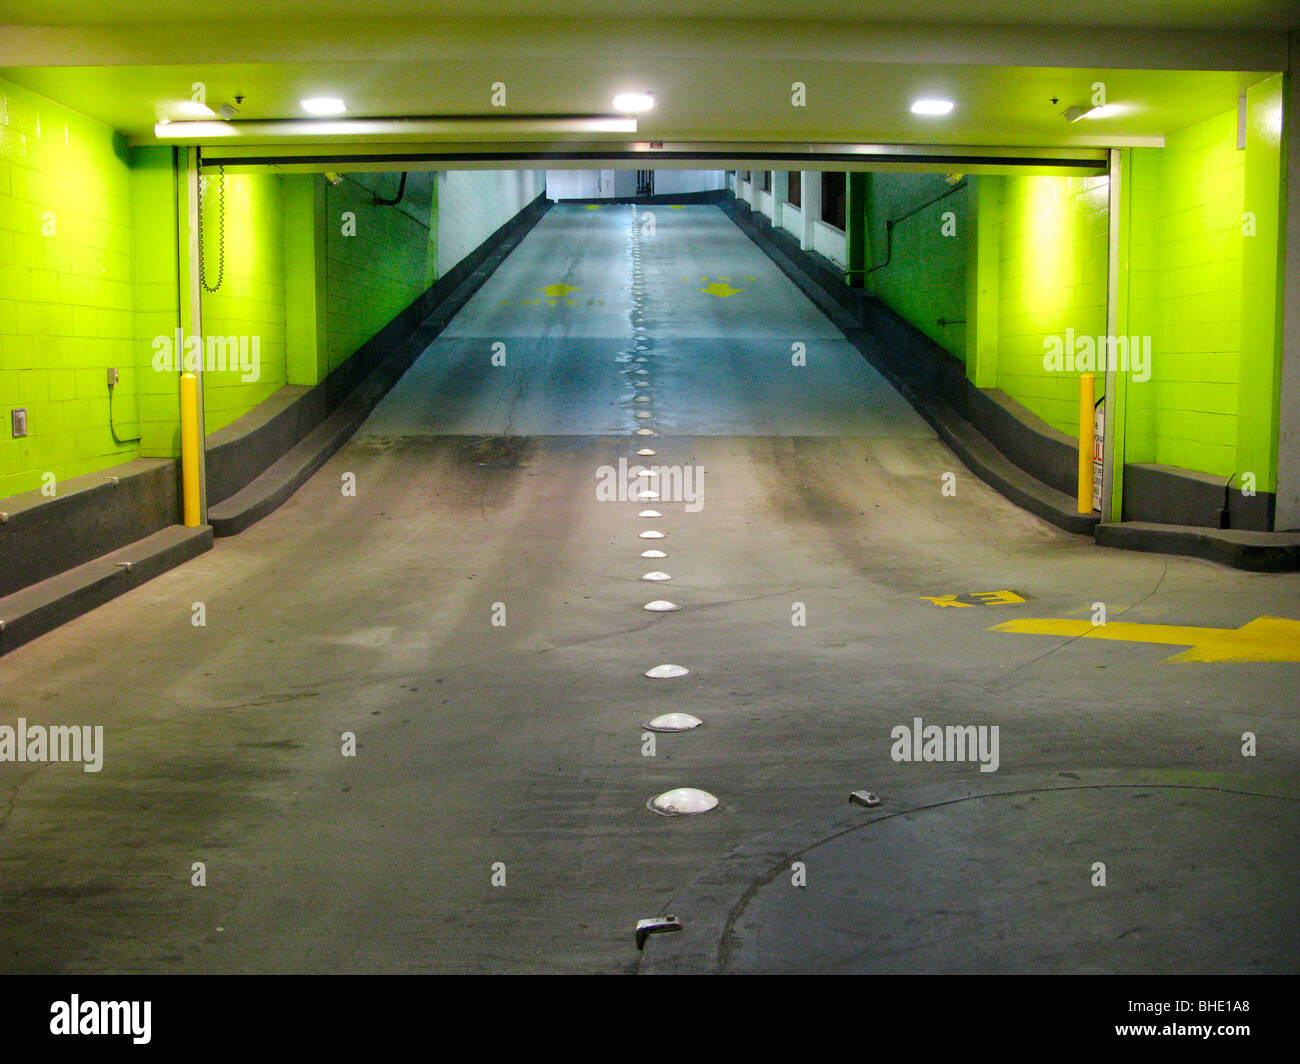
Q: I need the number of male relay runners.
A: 0